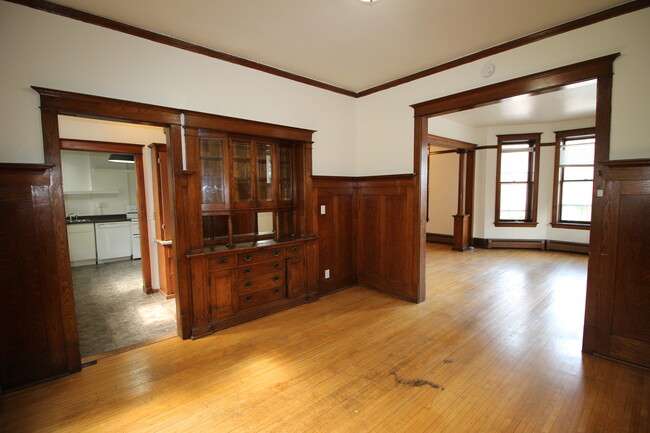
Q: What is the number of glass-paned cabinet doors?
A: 4